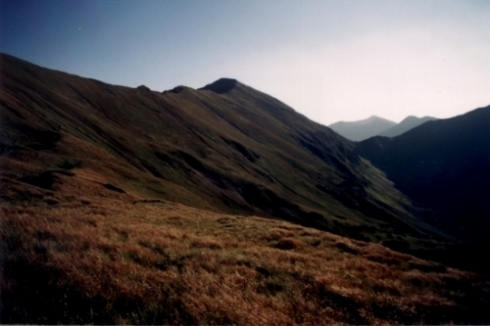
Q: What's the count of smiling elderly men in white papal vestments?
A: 0